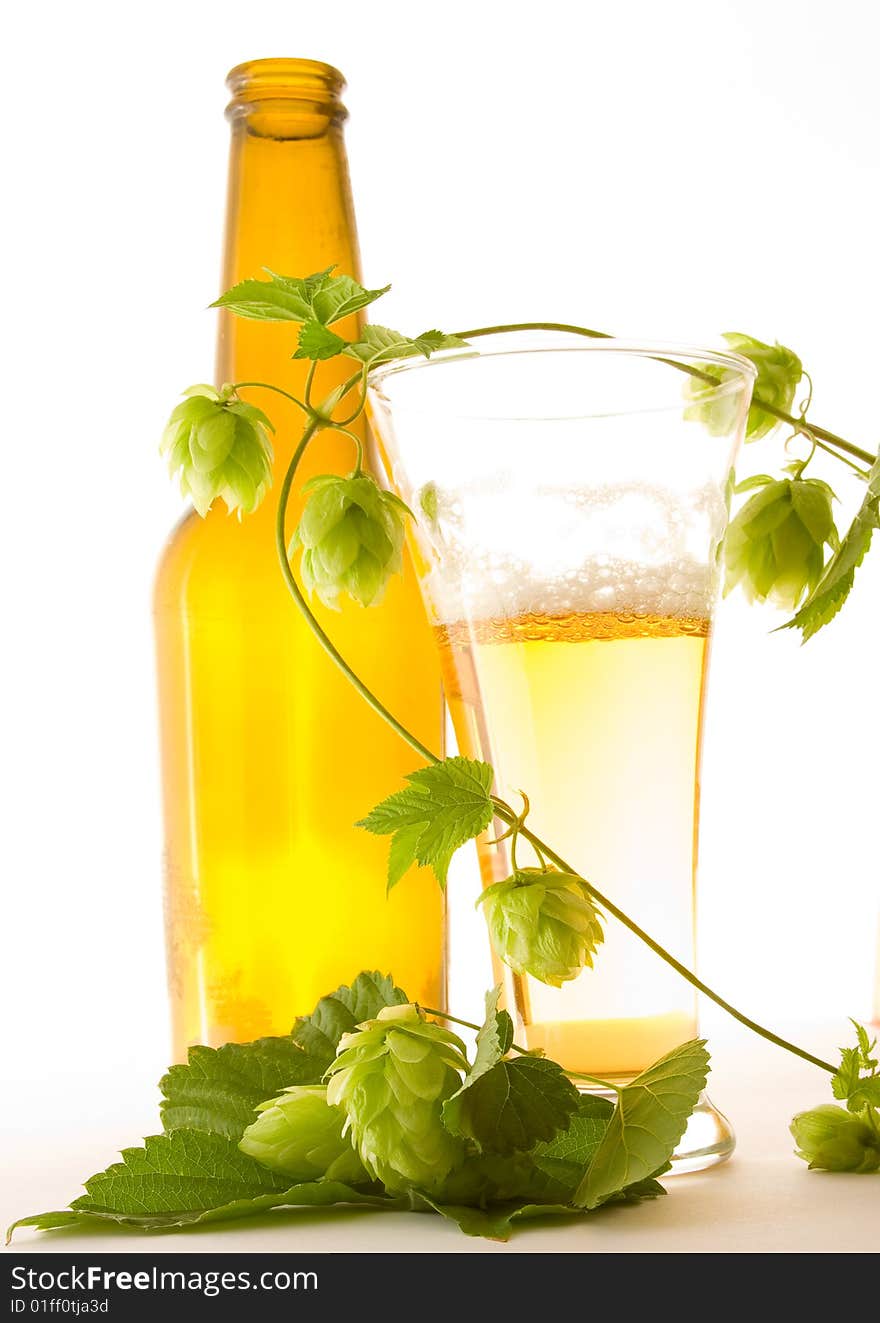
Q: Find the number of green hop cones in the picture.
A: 8